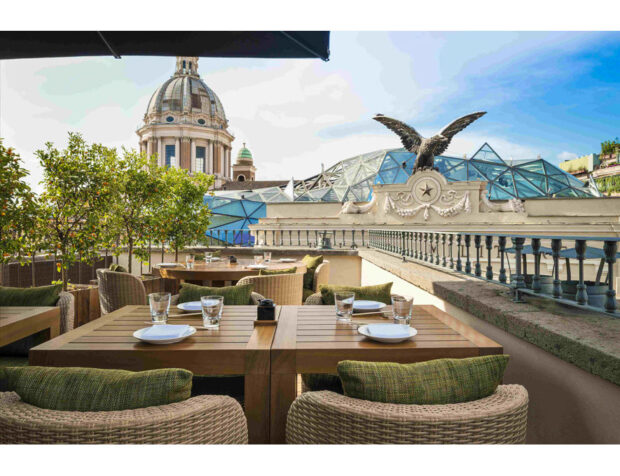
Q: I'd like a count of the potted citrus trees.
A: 4